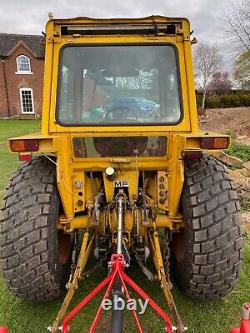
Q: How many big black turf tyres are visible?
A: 2